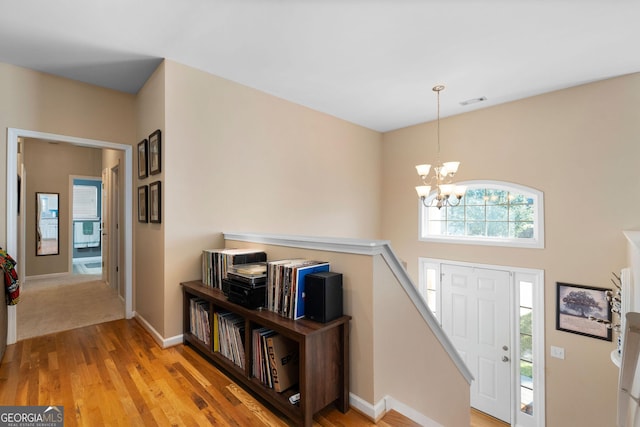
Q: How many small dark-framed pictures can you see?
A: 4